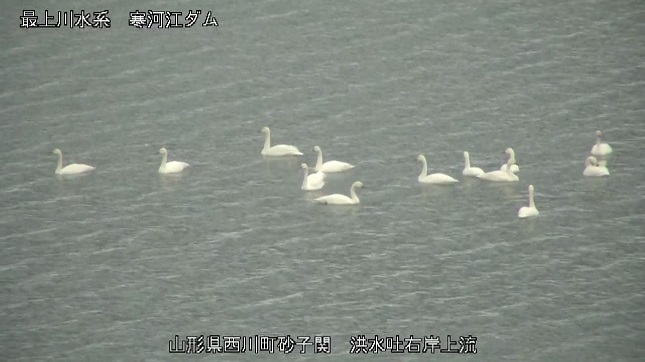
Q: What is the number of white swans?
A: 13